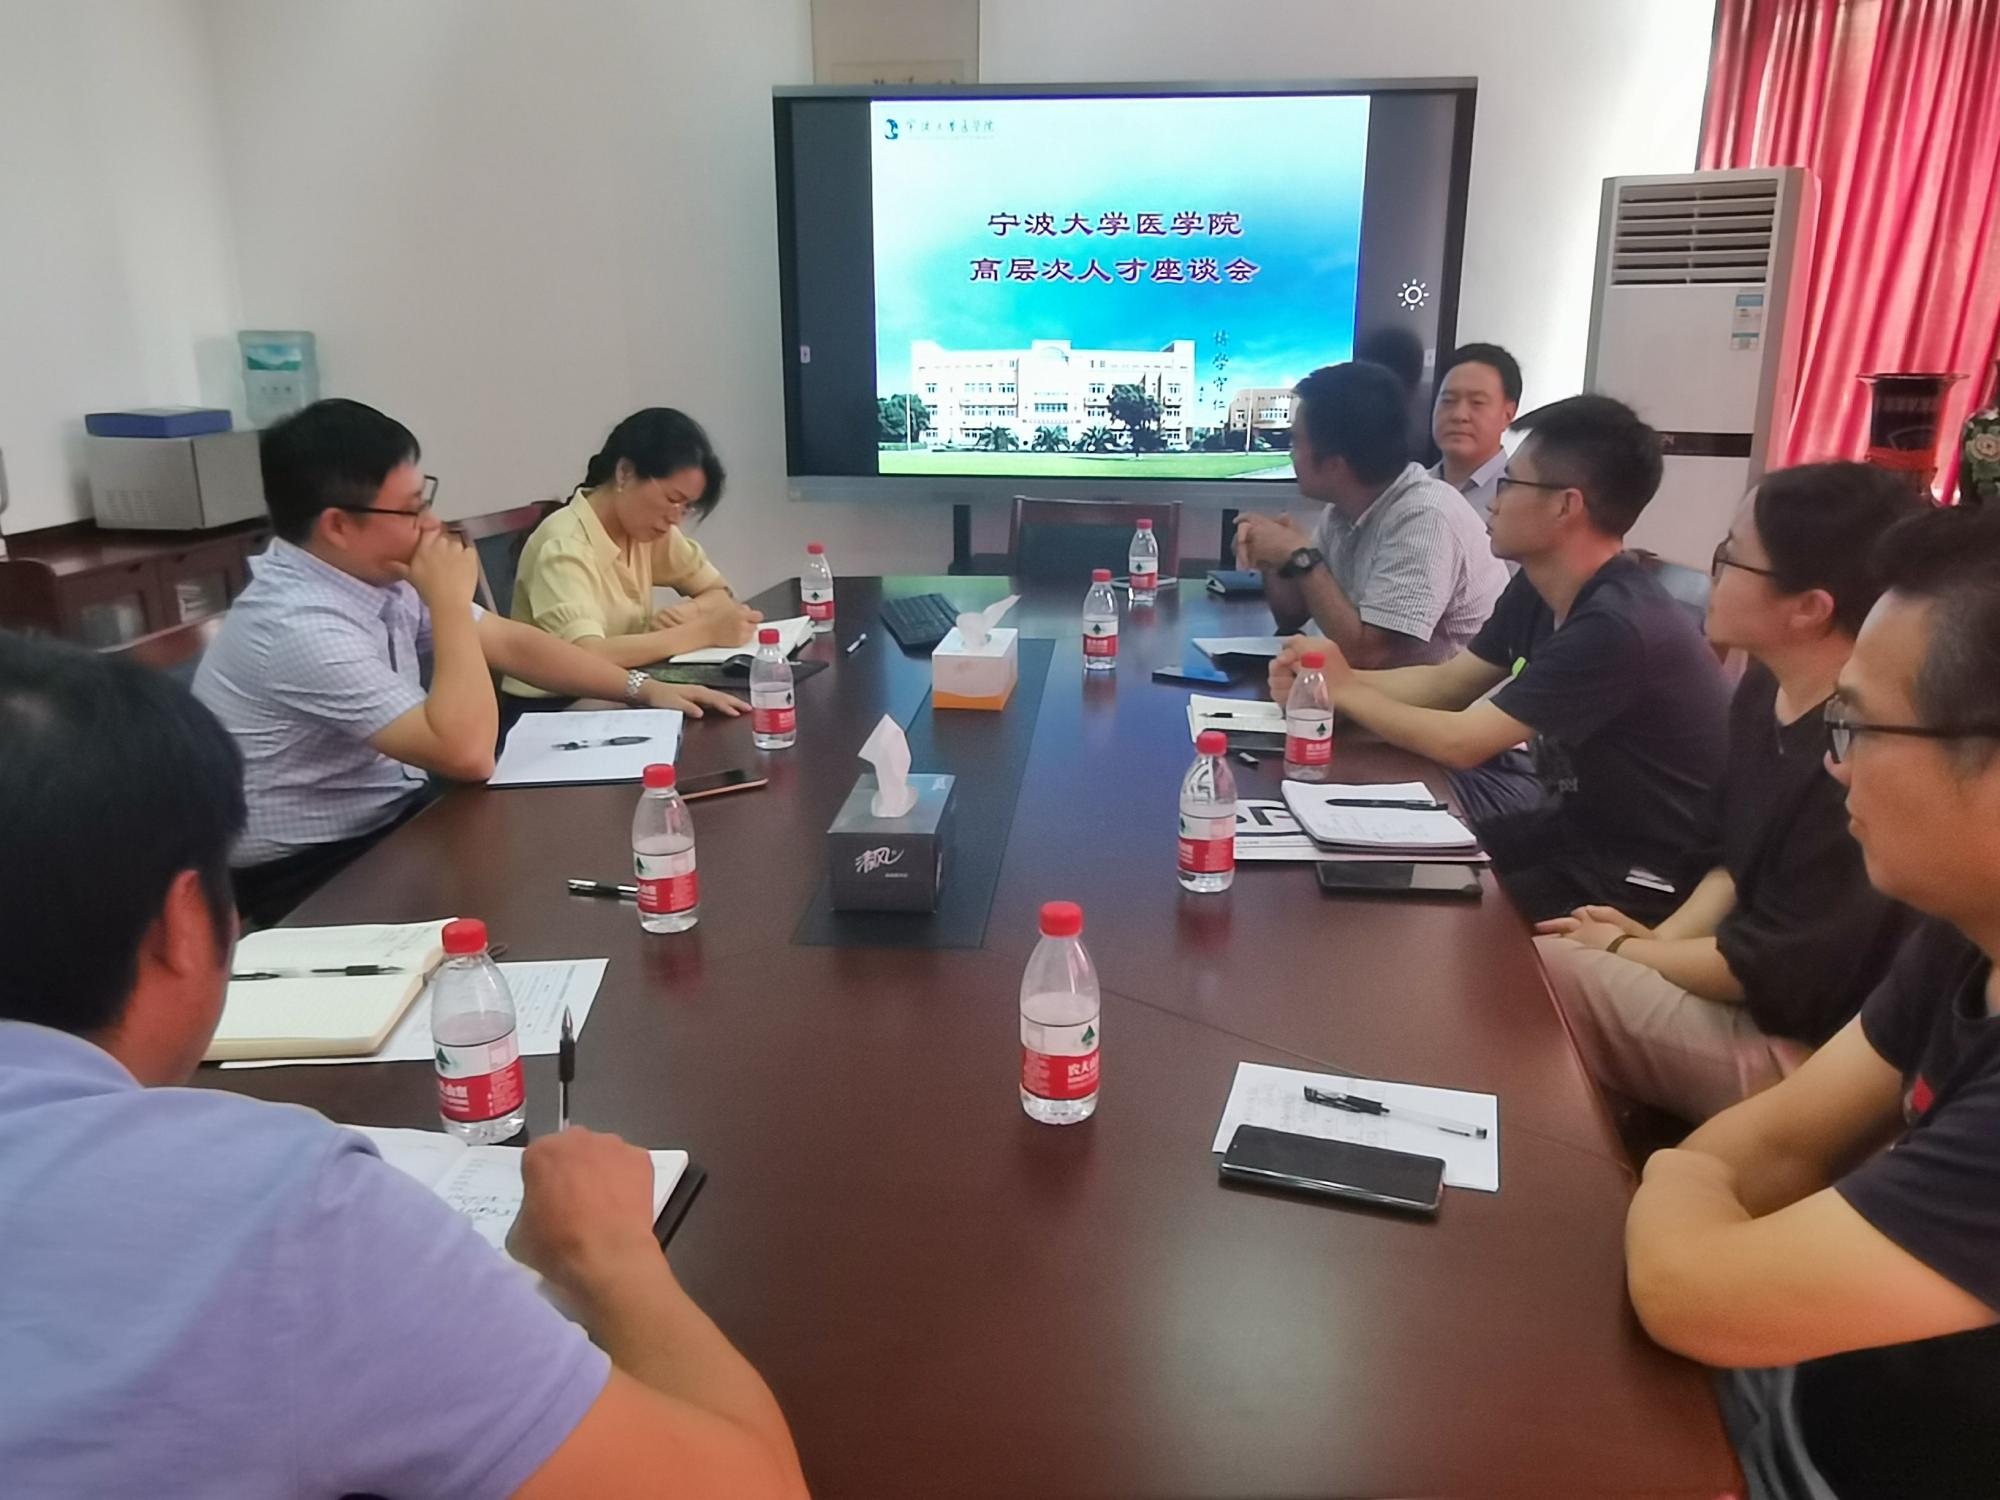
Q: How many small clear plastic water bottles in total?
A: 9